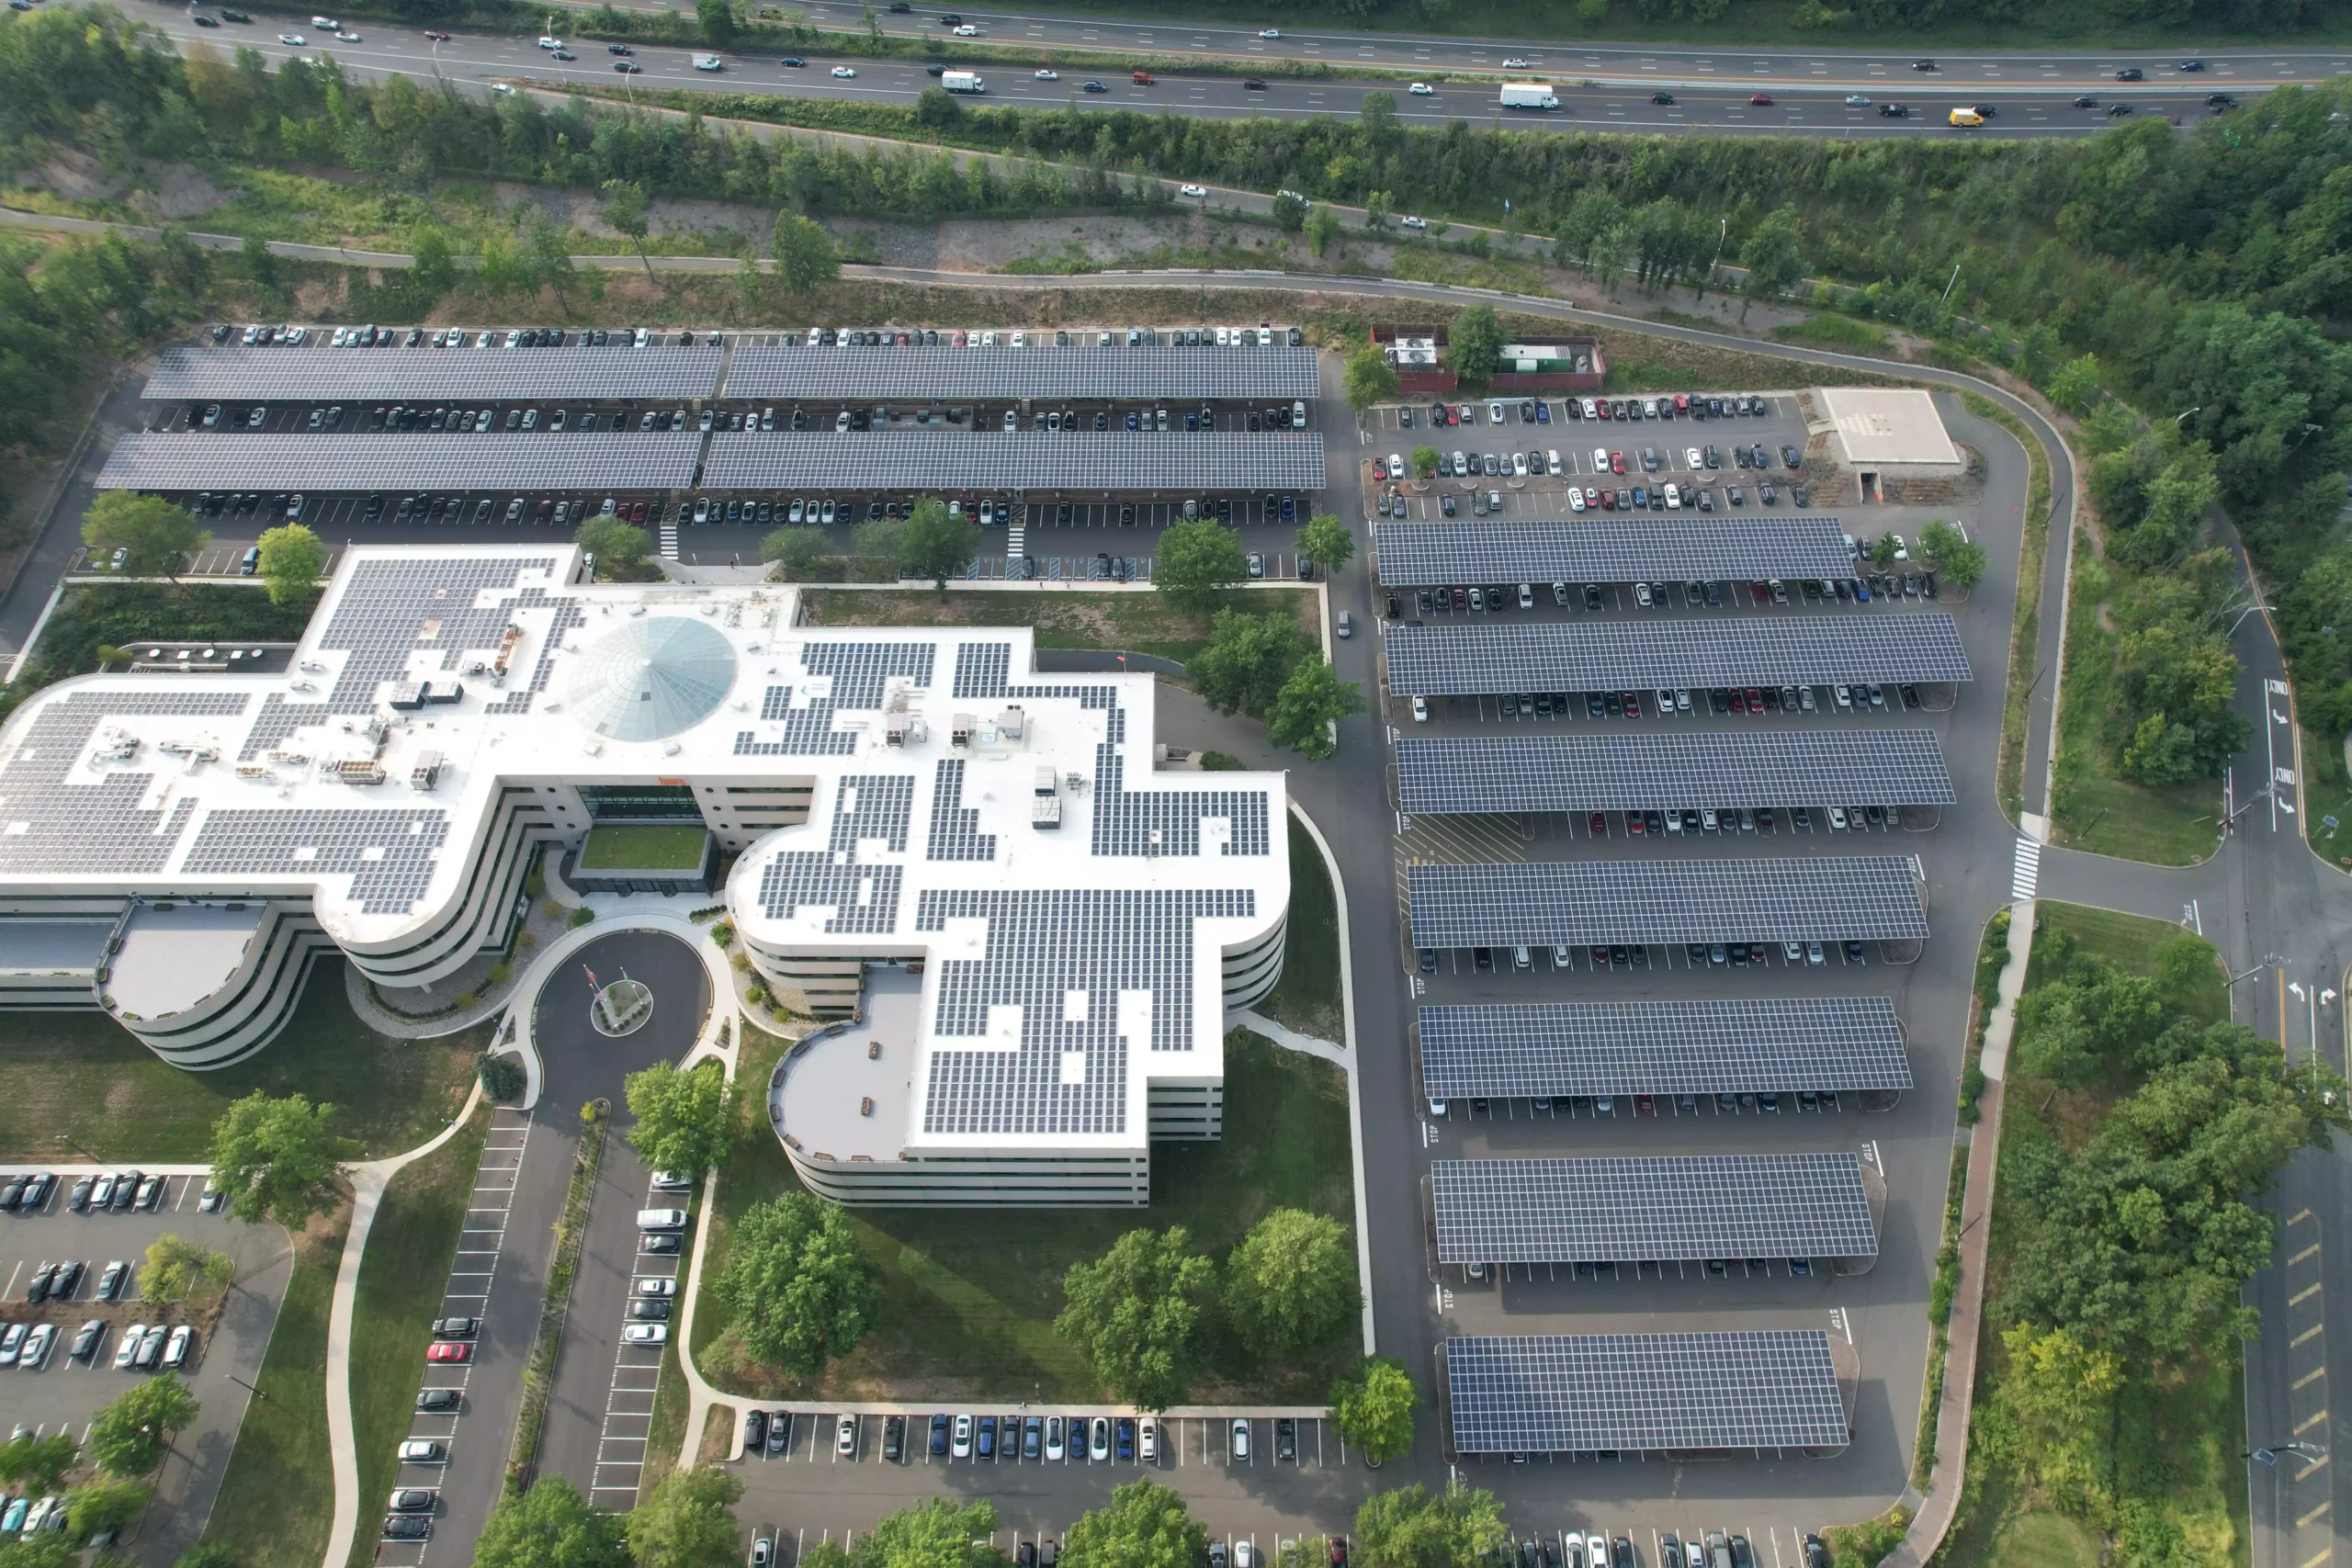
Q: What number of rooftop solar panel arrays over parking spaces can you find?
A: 11